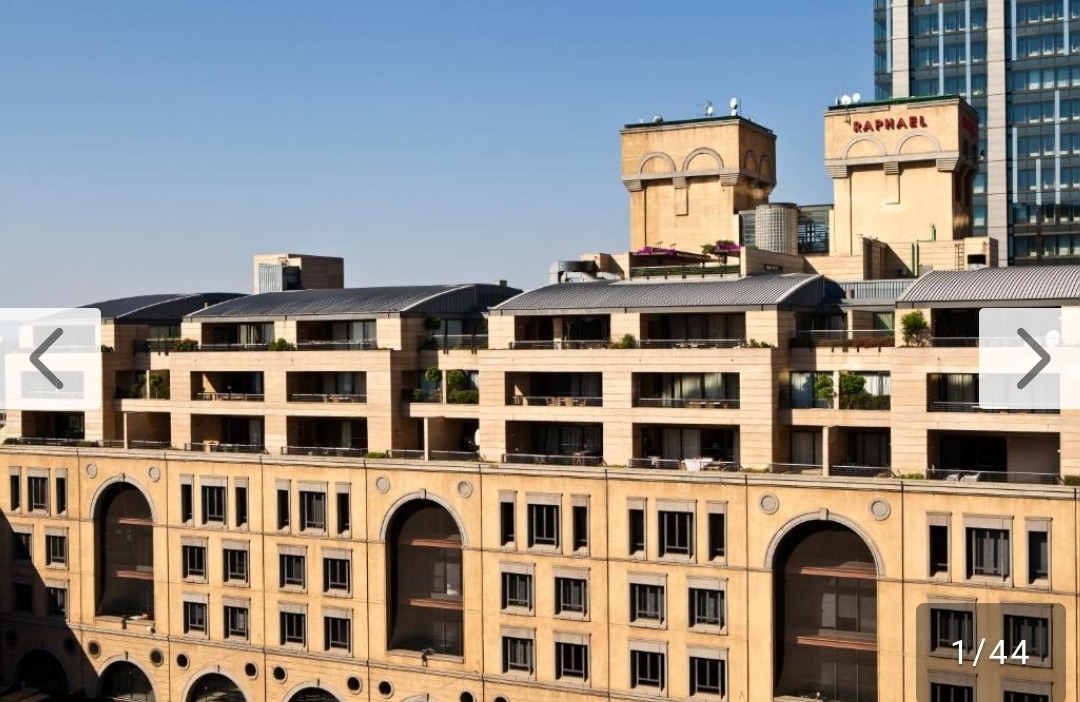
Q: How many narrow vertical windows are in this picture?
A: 12